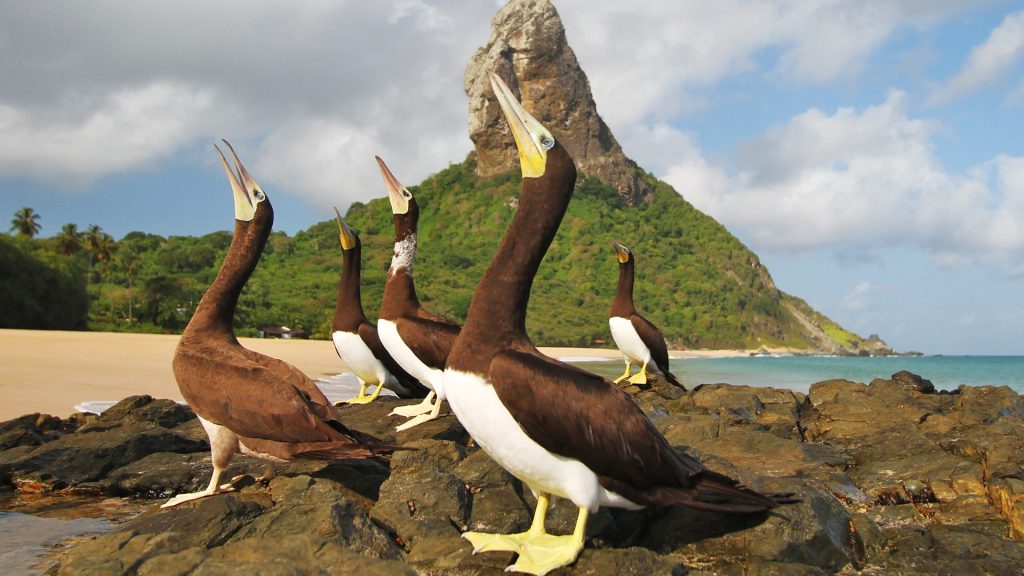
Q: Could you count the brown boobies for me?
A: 5